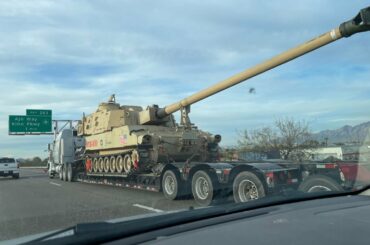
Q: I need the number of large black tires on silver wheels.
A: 4